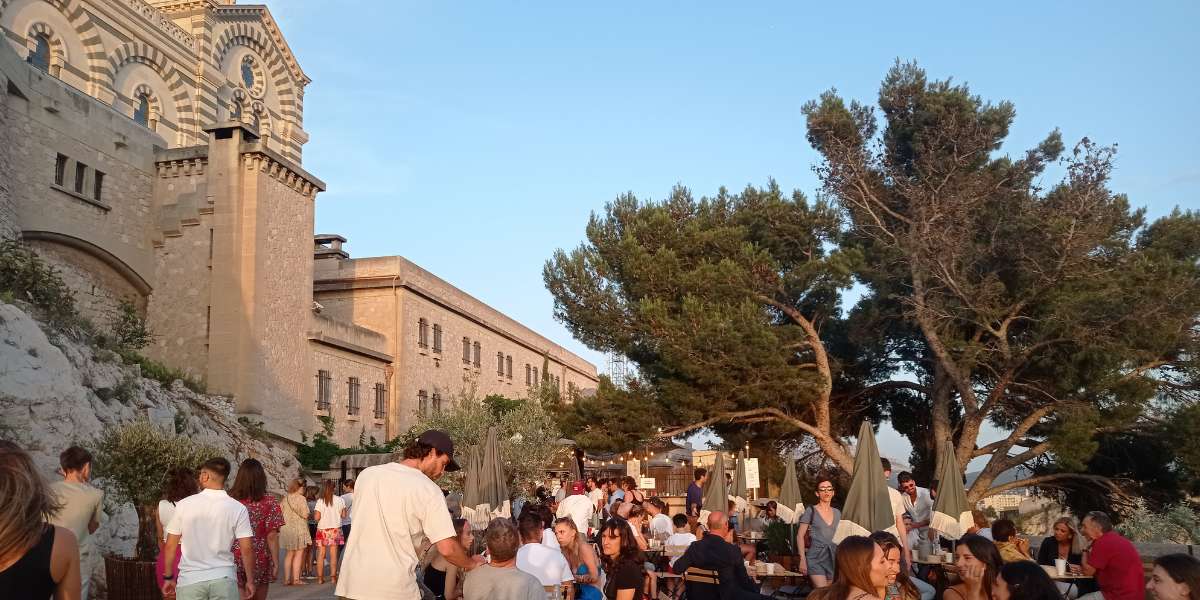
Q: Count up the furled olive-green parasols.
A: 7